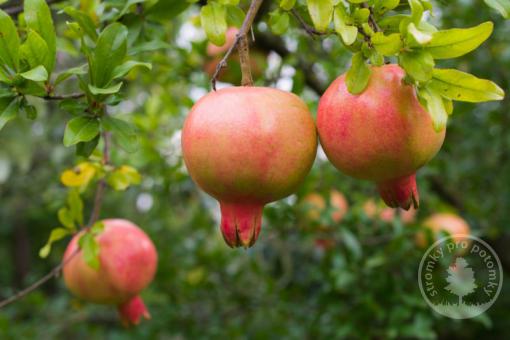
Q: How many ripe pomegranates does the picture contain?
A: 3